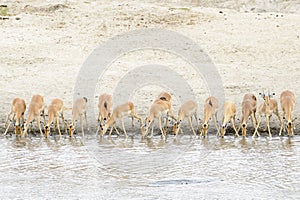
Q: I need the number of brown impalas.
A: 14